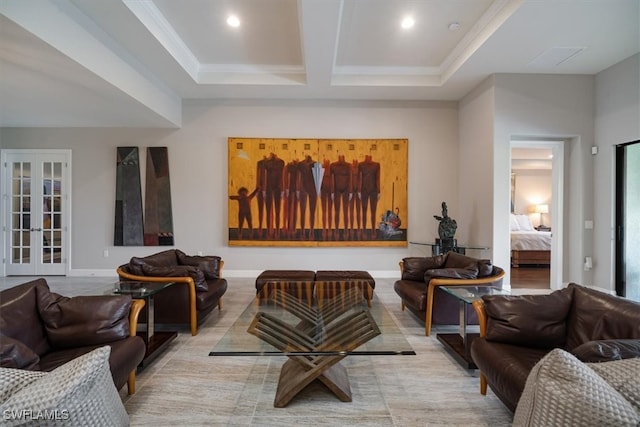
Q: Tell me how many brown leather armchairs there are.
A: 4